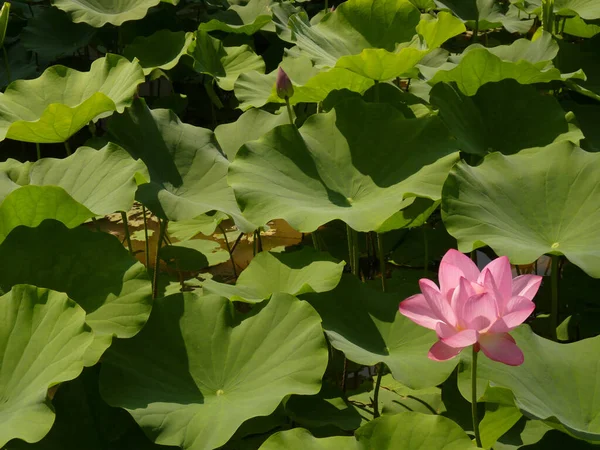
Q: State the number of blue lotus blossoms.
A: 0